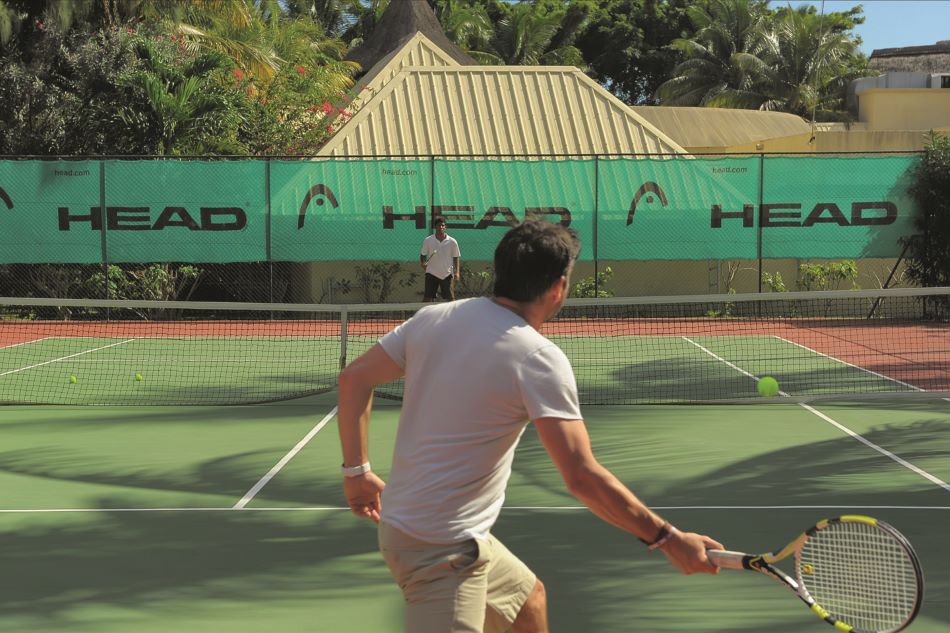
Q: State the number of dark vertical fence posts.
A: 5